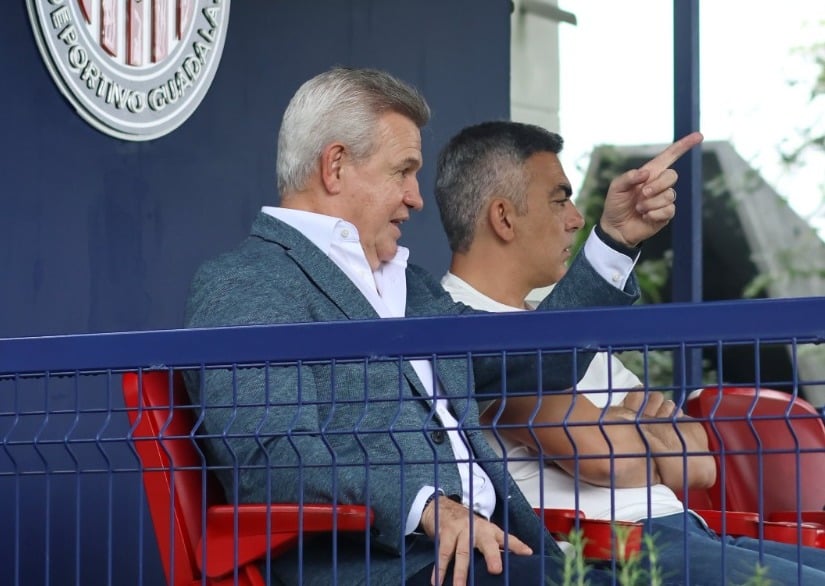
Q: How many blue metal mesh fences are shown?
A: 1